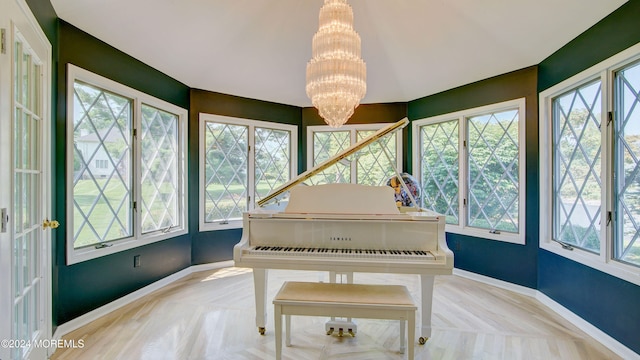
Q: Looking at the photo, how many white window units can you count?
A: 5